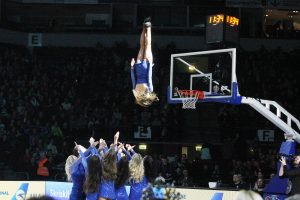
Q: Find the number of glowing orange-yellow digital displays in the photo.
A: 2